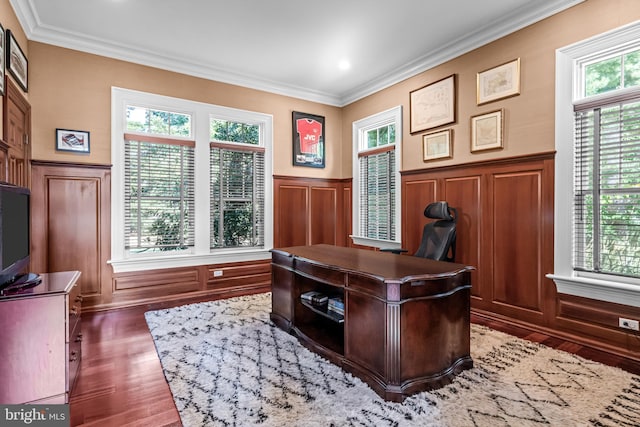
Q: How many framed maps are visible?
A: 4